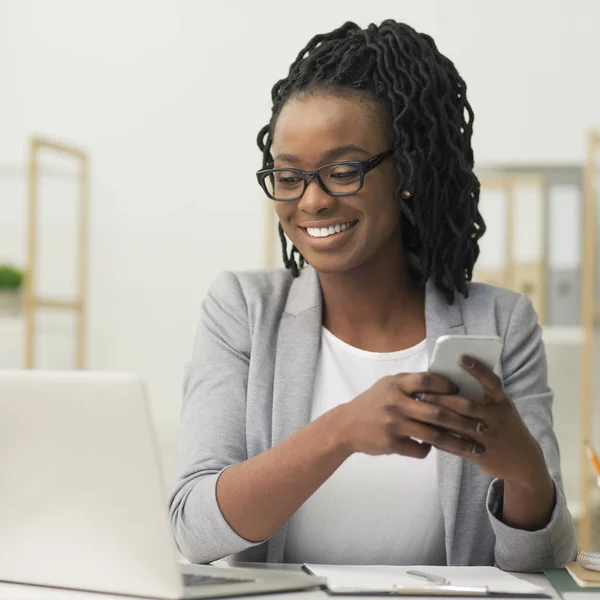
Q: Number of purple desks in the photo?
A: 0